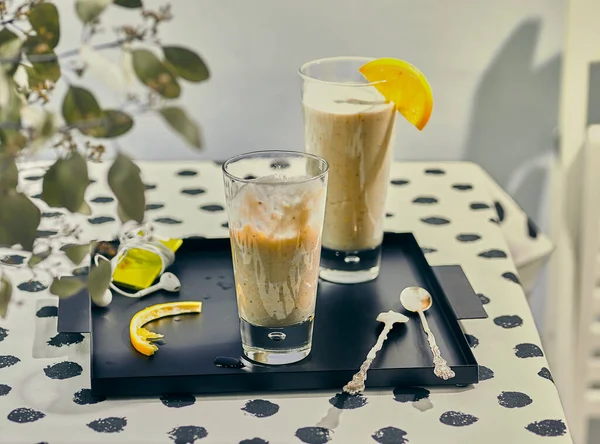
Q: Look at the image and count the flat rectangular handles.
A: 2